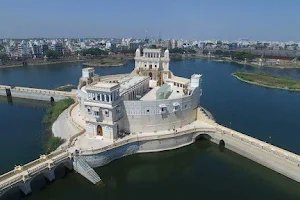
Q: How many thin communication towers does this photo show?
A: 2